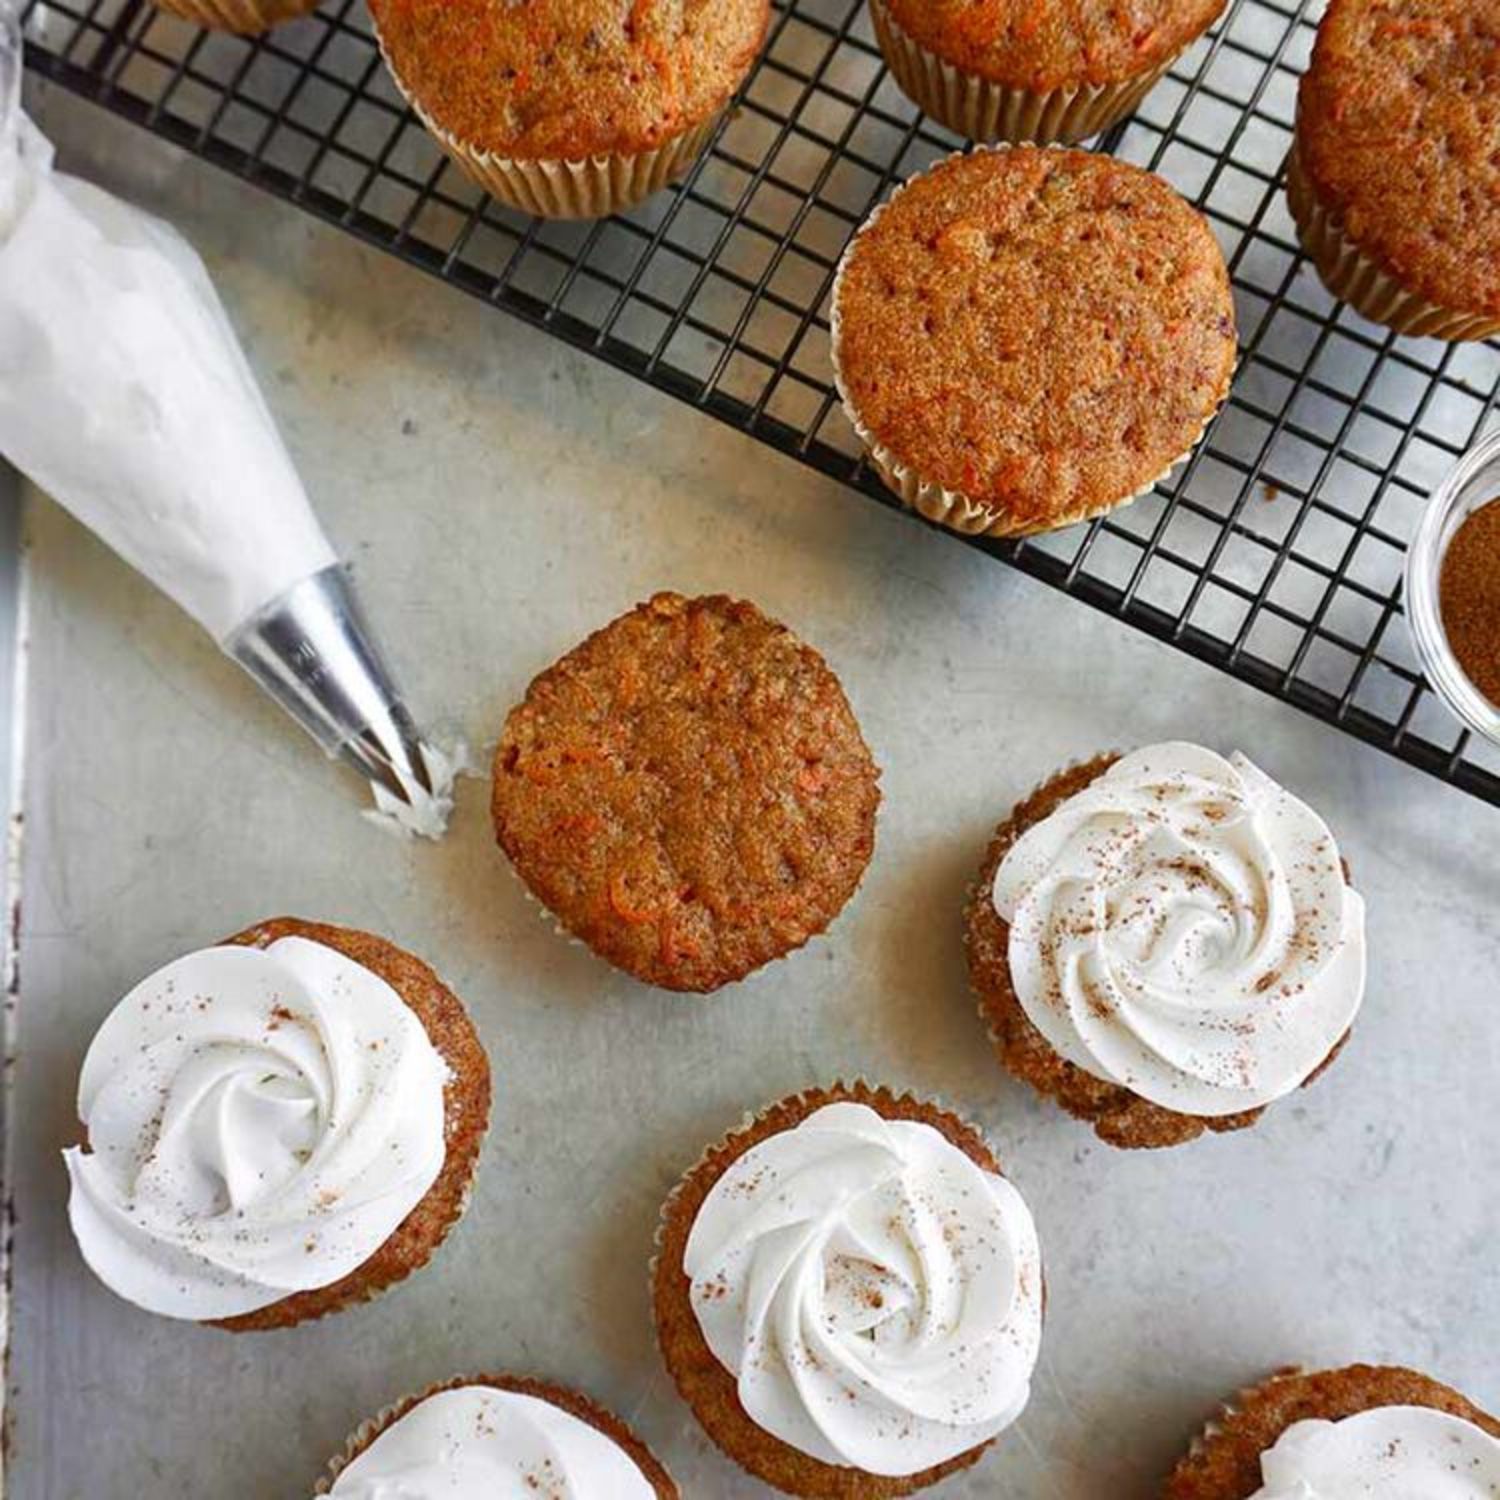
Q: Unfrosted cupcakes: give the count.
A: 6